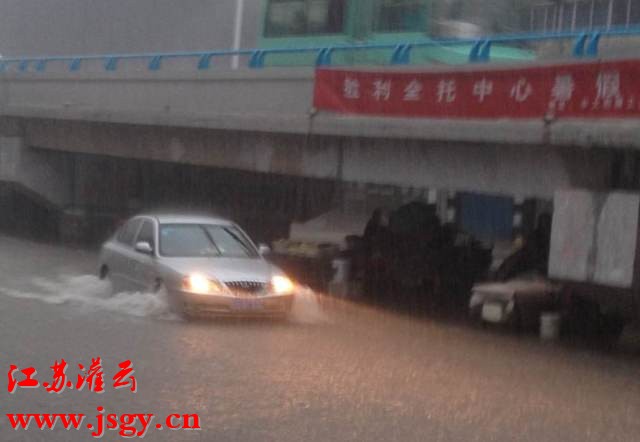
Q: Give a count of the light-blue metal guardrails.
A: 1